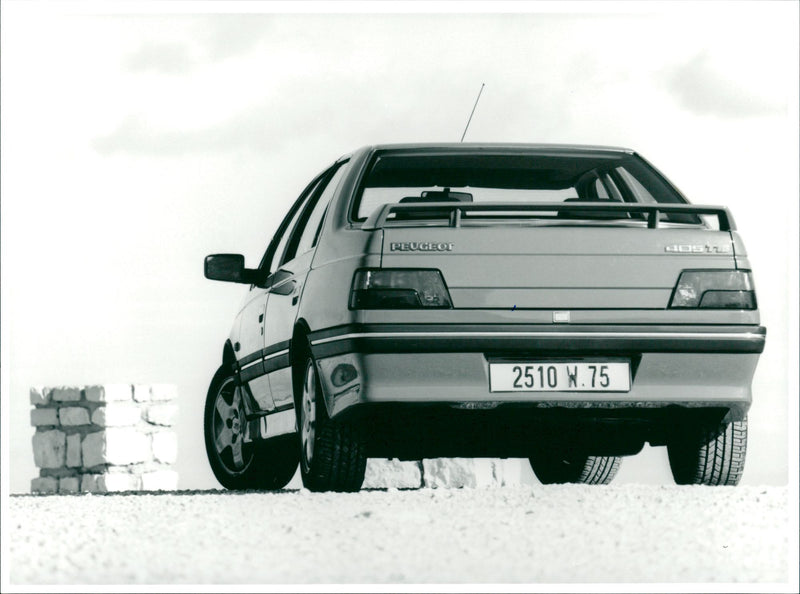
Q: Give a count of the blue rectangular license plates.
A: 0